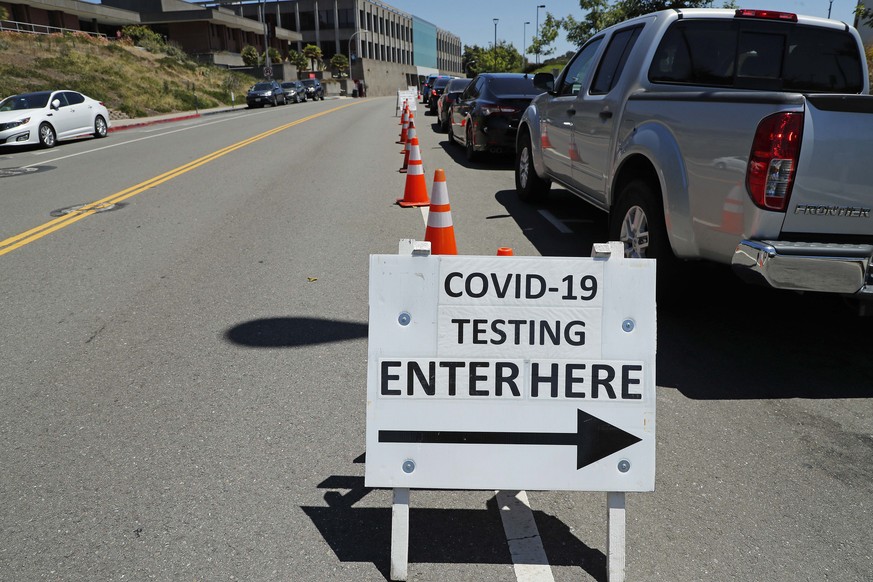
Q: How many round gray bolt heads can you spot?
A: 4